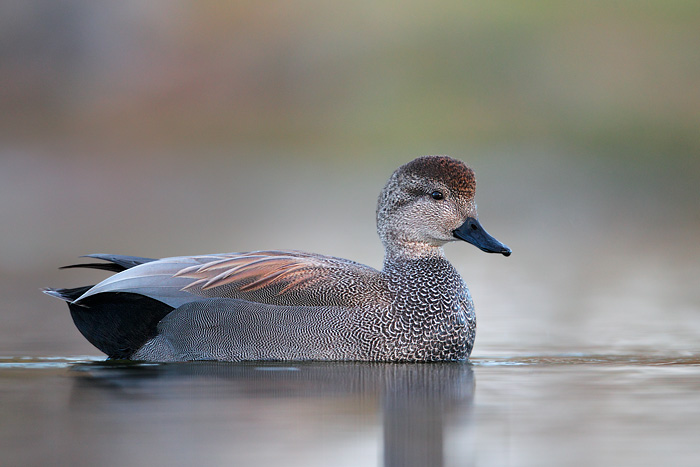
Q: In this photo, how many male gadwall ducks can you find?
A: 1